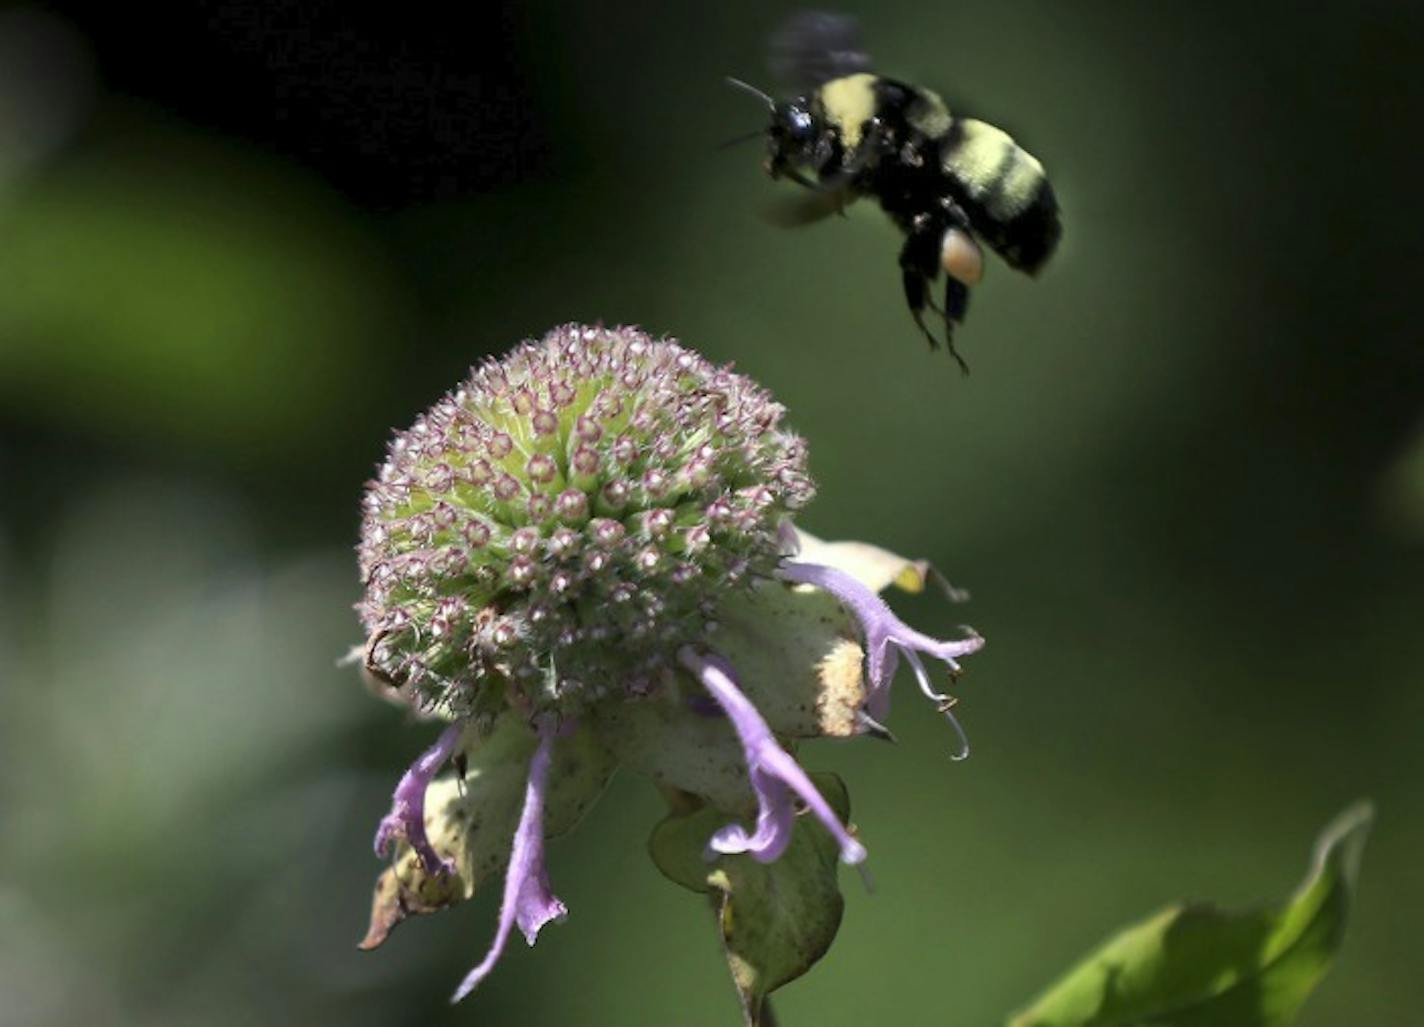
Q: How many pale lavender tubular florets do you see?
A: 4